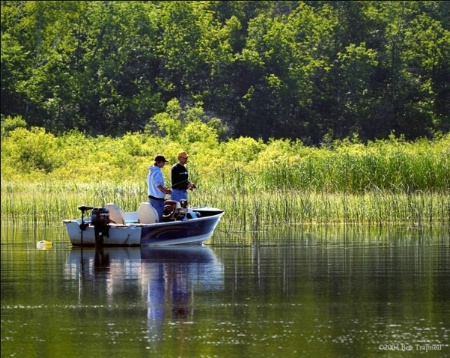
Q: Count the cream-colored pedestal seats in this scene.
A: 2